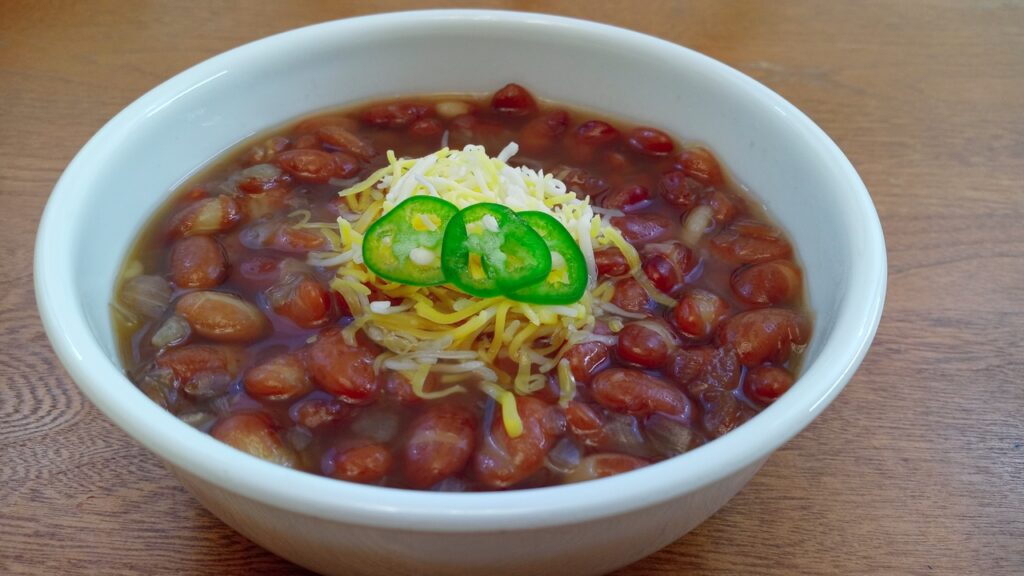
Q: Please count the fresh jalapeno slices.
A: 3